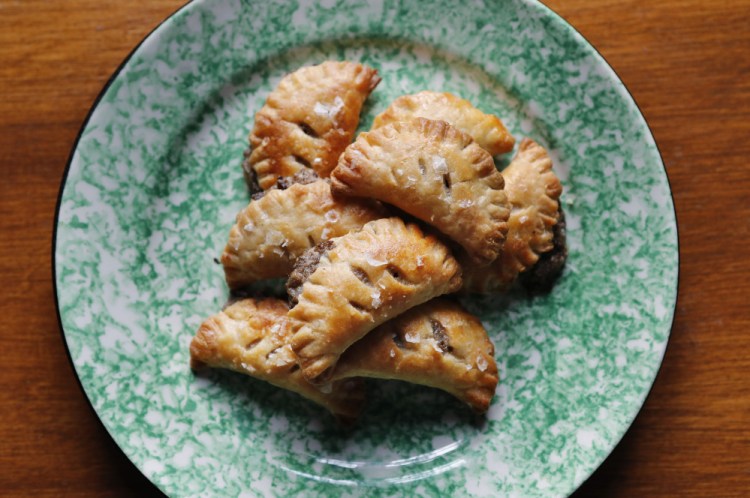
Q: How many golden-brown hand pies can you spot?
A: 8